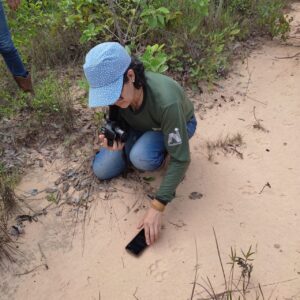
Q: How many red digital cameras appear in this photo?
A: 0